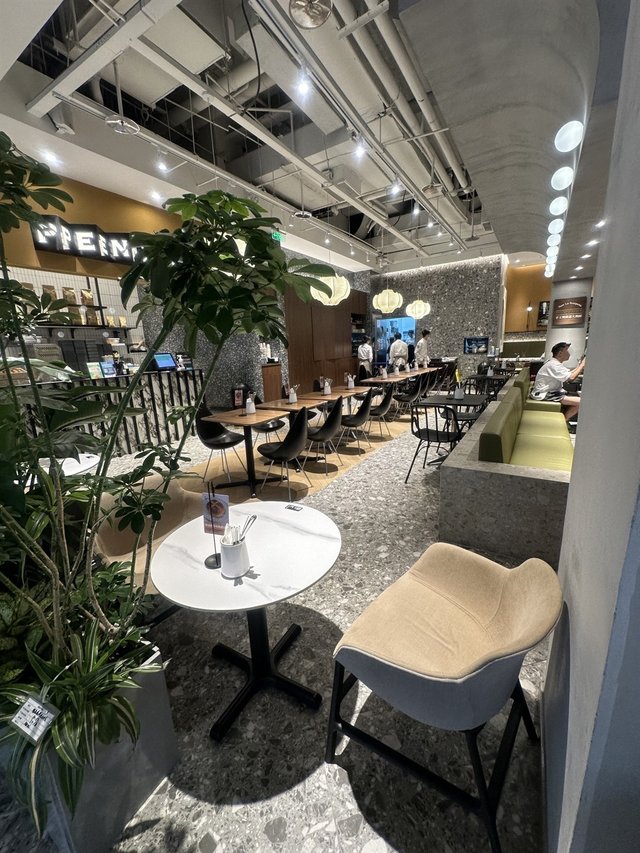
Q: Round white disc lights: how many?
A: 9